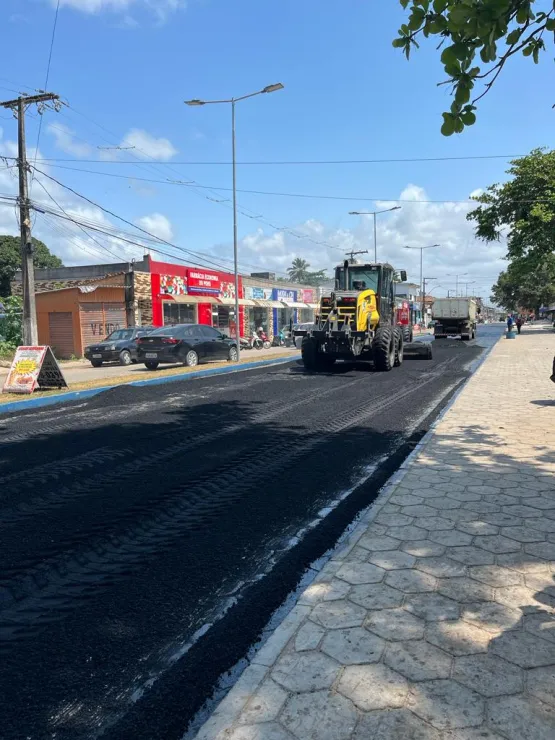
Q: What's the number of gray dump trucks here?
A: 1